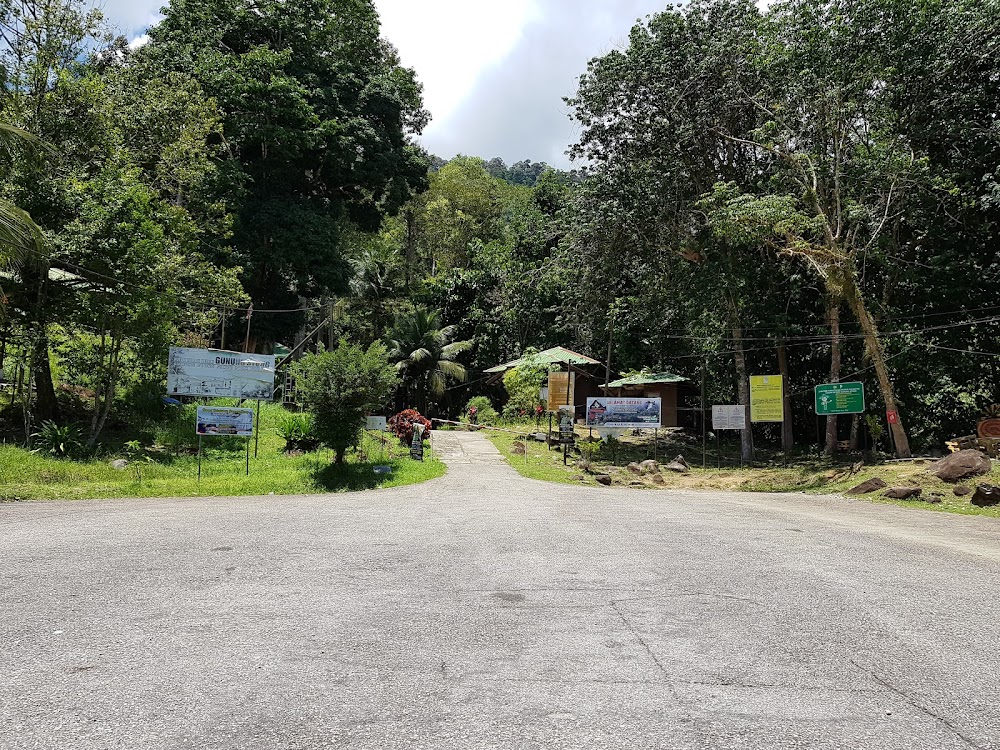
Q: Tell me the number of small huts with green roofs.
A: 2